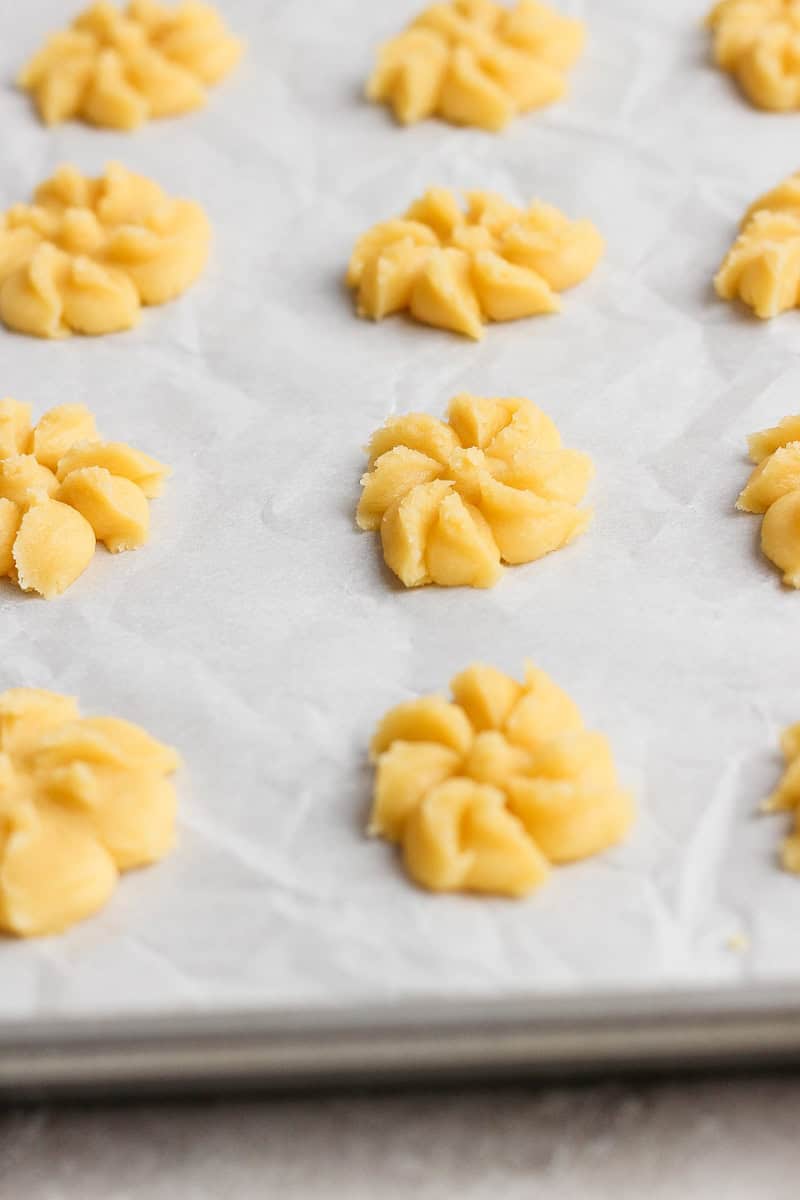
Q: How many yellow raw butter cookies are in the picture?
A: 12